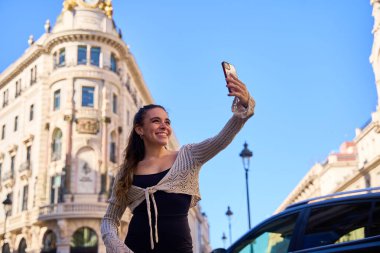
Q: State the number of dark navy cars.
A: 1